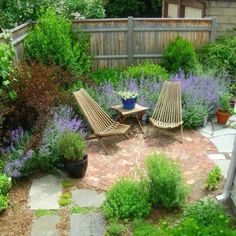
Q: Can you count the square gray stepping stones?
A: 4